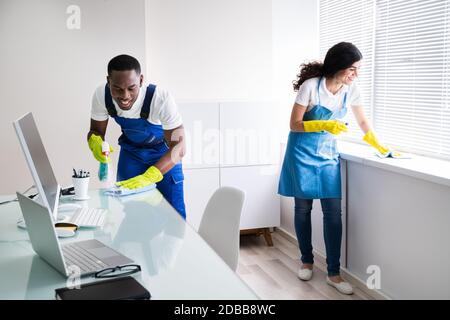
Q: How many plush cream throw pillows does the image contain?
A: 0